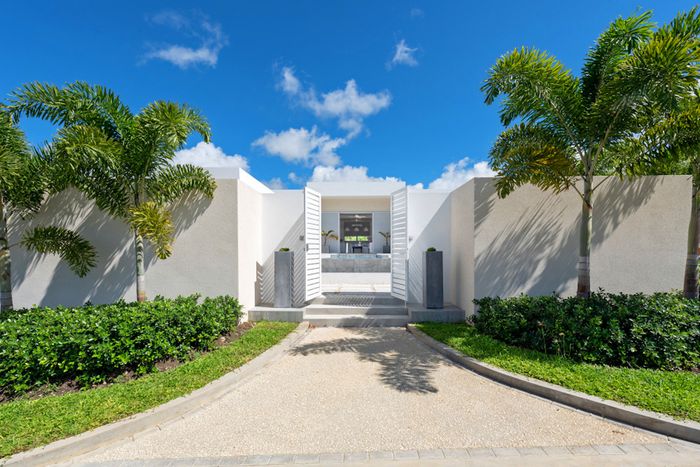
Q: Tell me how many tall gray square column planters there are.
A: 2